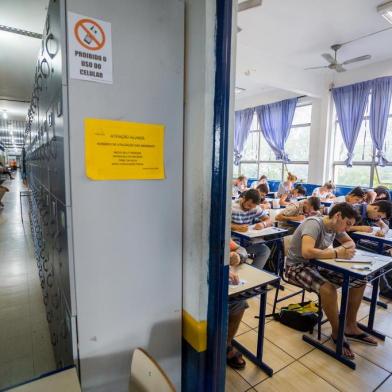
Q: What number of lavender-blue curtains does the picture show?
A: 4